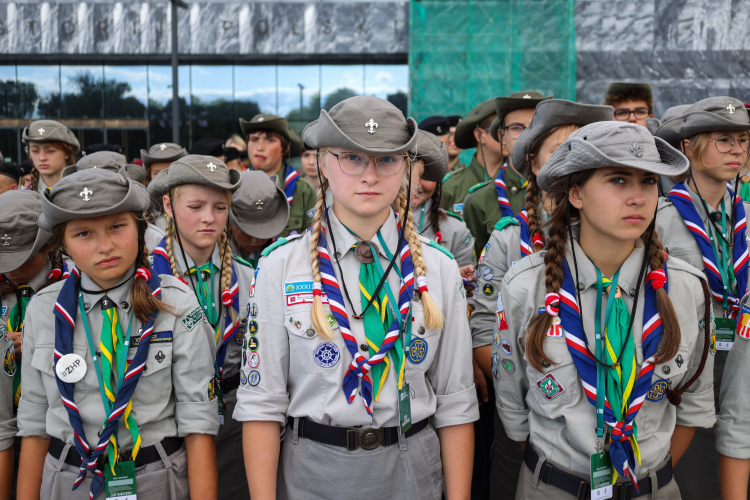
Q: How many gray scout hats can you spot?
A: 13